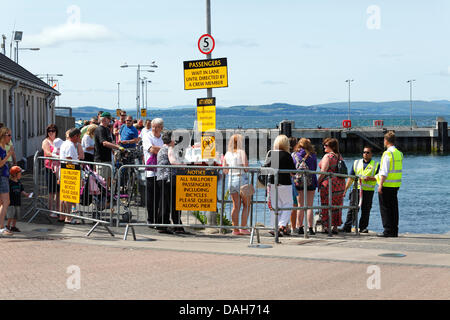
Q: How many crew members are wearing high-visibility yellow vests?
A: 2